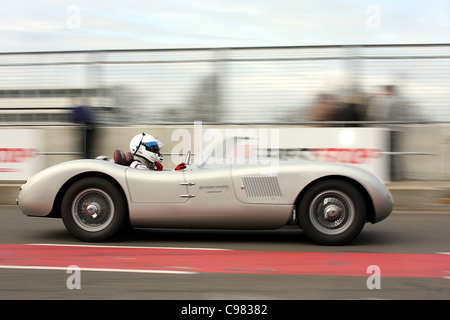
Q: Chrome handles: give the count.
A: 2